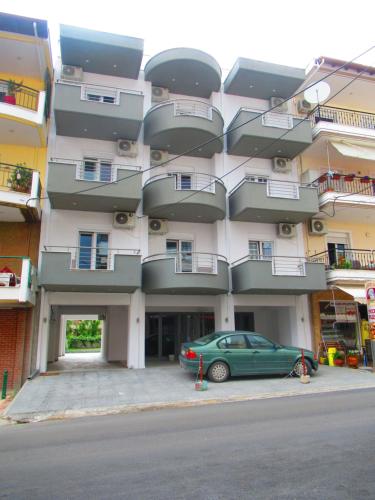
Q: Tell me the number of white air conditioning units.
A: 11